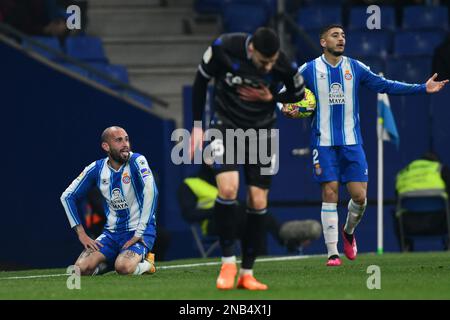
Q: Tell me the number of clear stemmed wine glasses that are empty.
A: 0